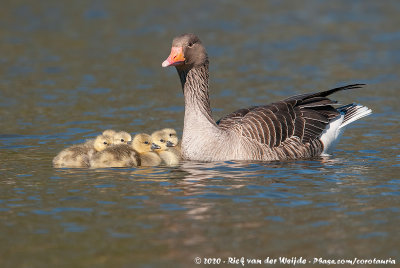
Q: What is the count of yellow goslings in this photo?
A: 6